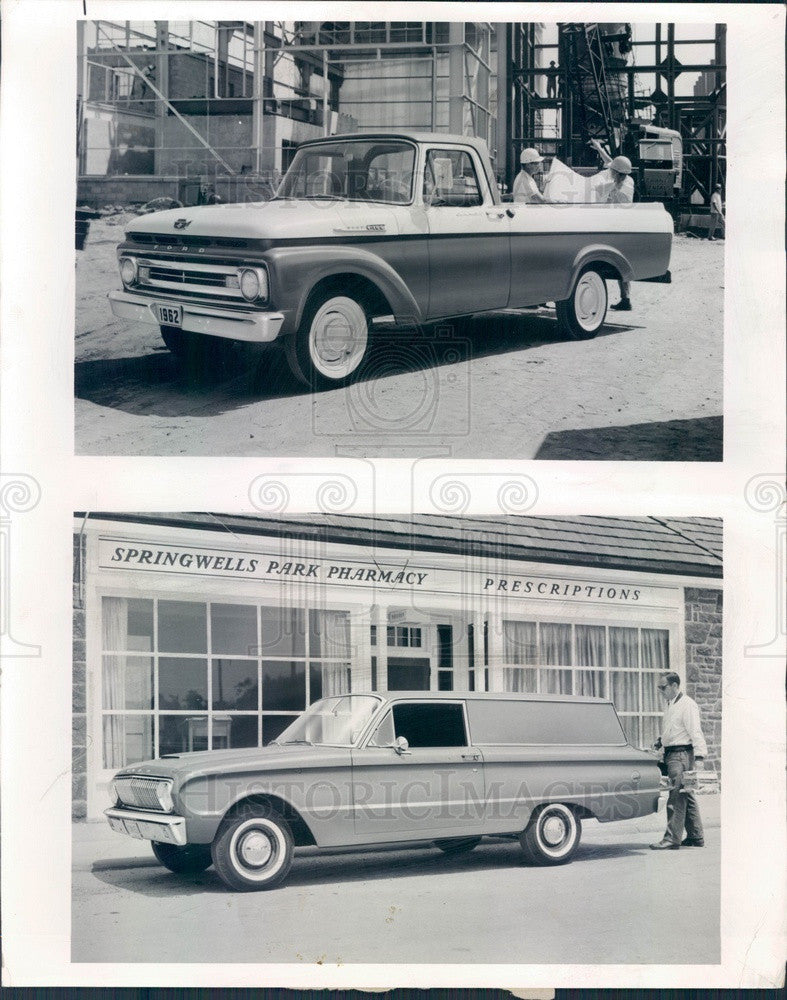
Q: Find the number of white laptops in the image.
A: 0